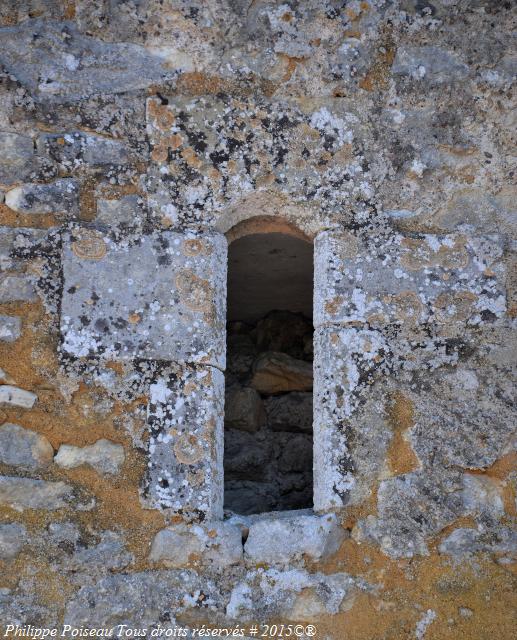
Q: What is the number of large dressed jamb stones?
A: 4